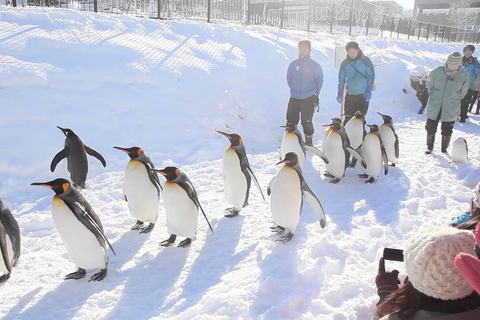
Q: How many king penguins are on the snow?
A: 14